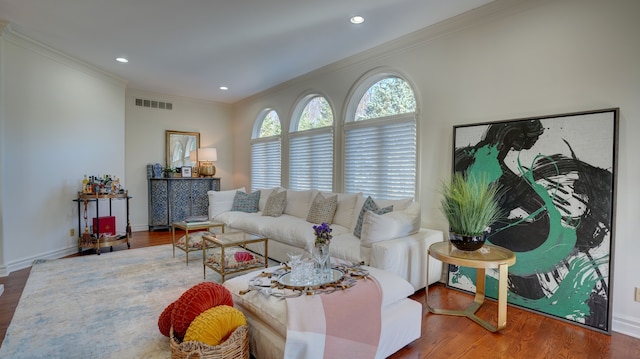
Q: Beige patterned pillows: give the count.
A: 2